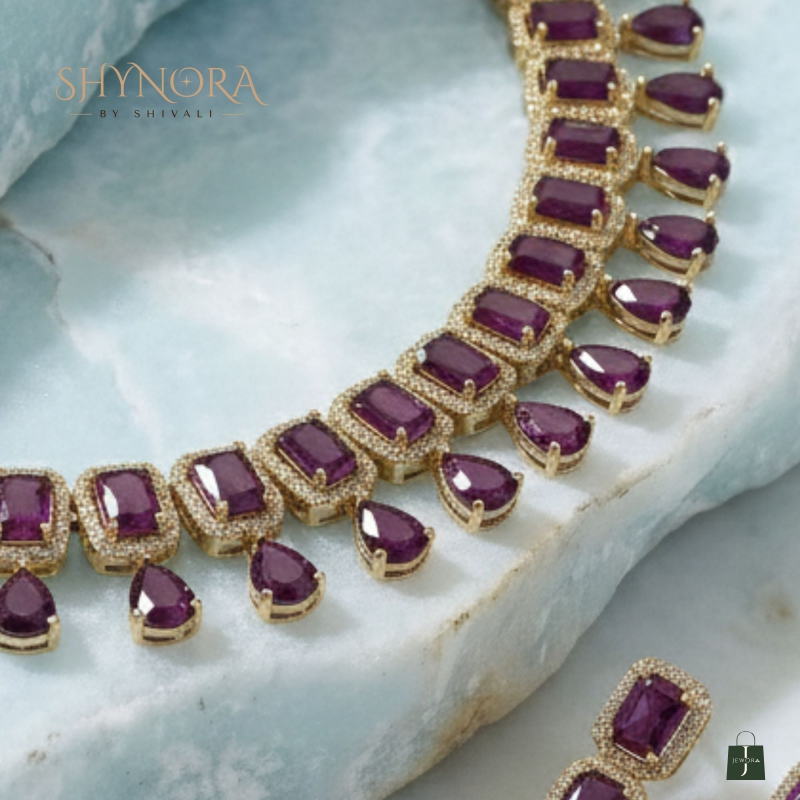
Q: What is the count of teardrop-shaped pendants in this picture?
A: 12